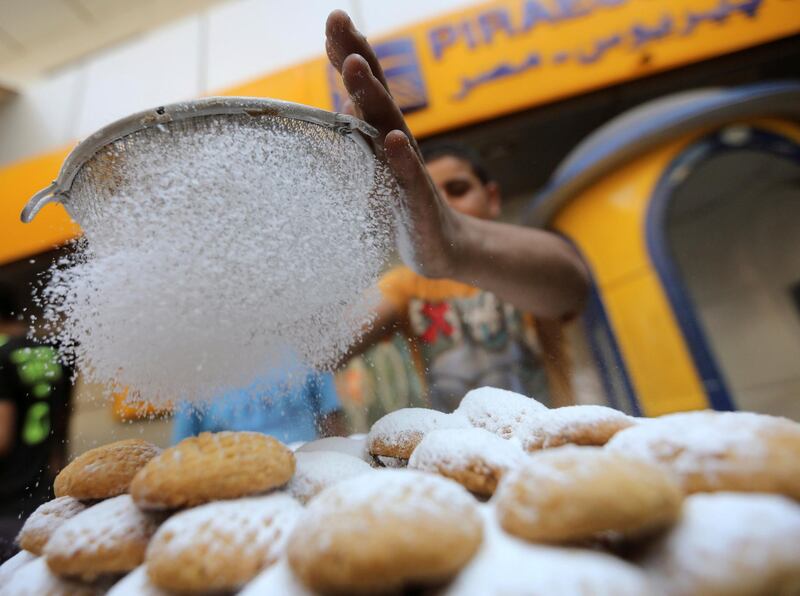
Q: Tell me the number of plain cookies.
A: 2